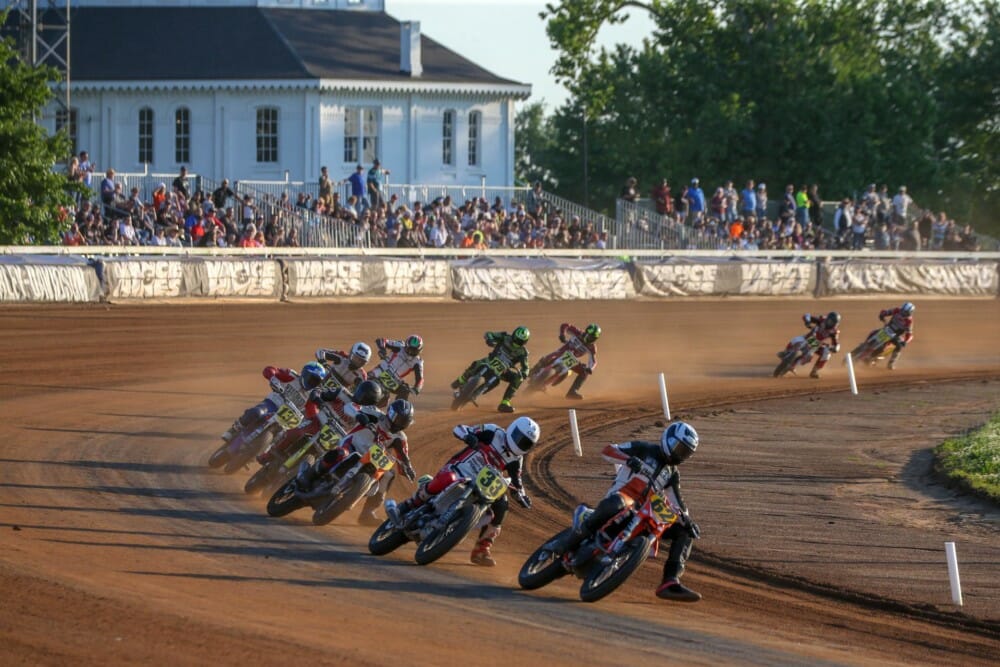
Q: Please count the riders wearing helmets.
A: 11